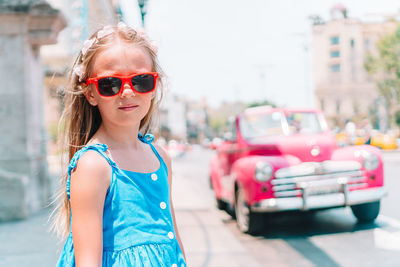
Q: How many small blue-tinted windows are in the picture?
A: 3